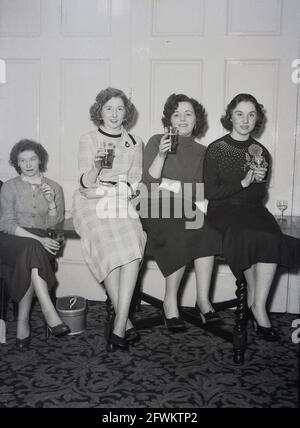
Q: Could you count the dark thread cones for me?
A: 0